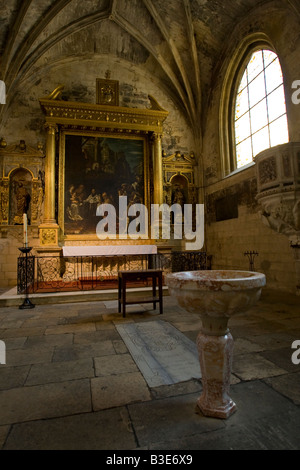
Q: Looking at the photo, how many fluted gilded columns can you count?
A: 2